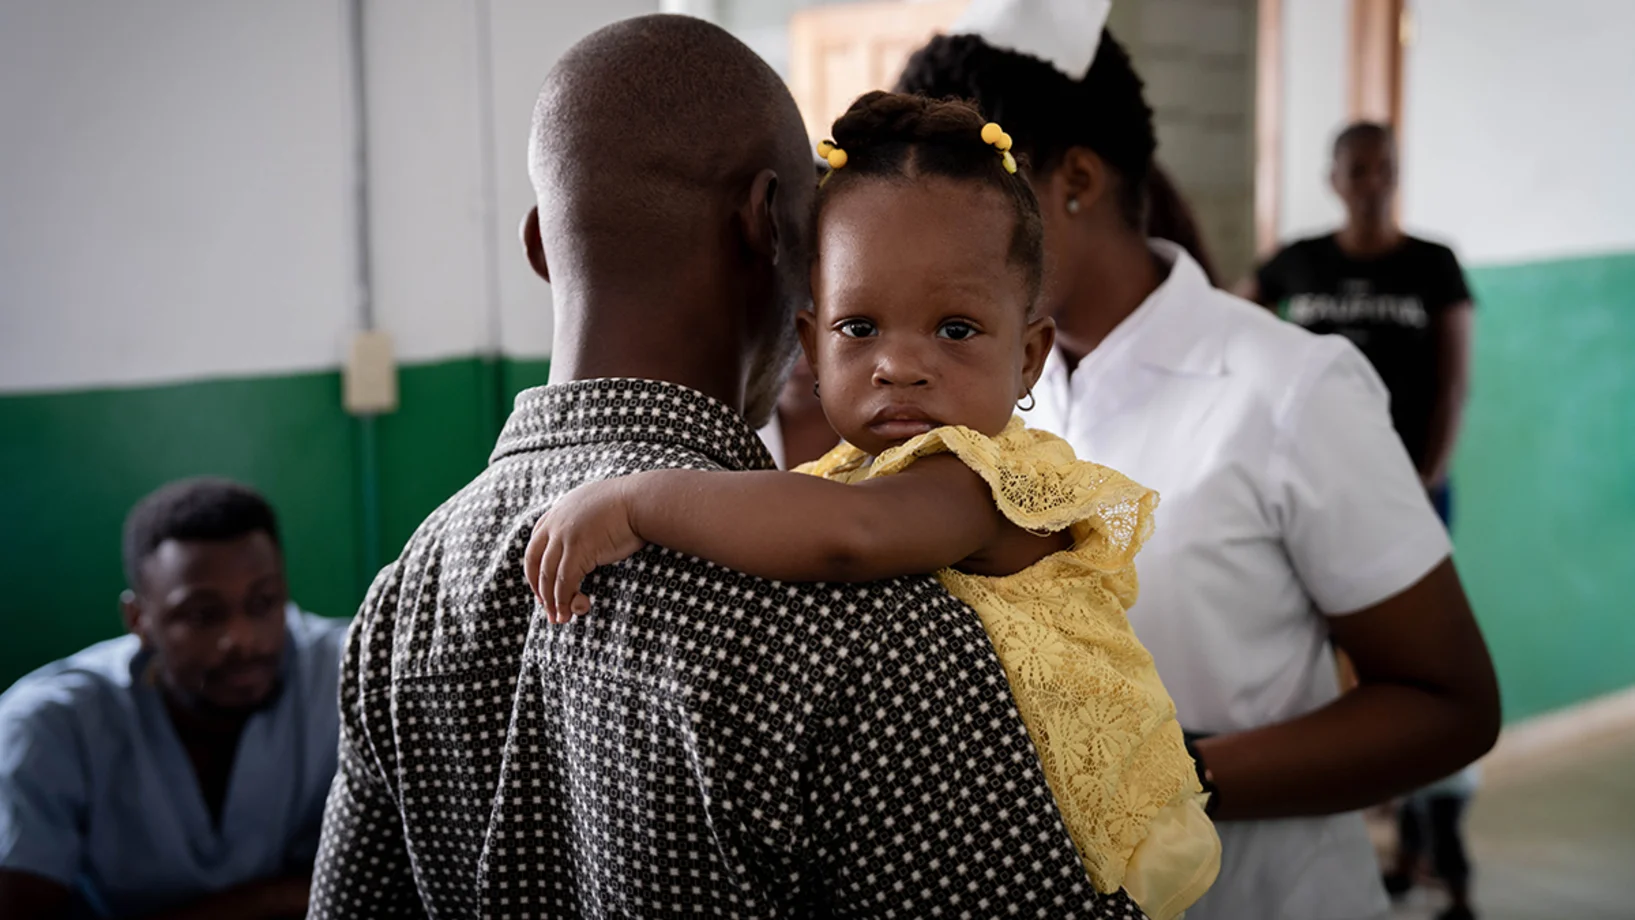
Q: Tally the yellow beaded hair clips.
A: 2